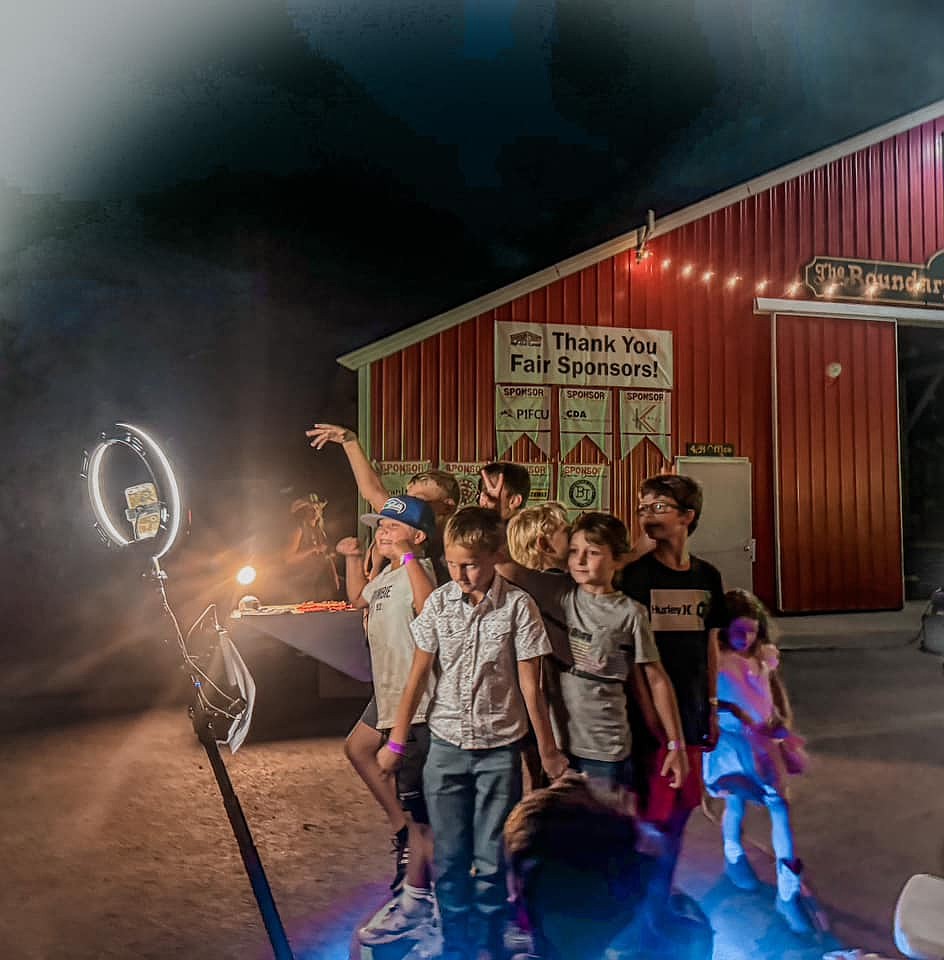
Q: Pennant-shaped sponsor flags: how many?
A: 7